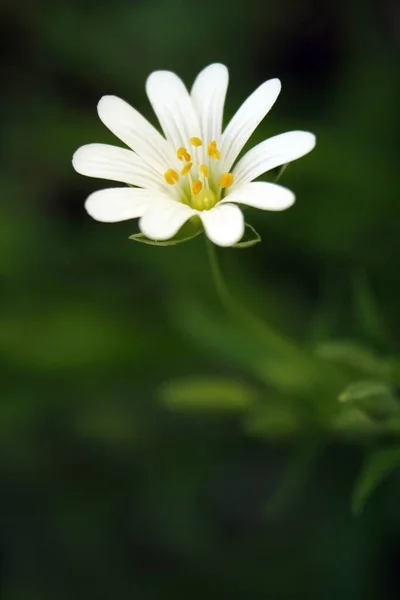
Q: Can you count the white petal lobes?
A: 10